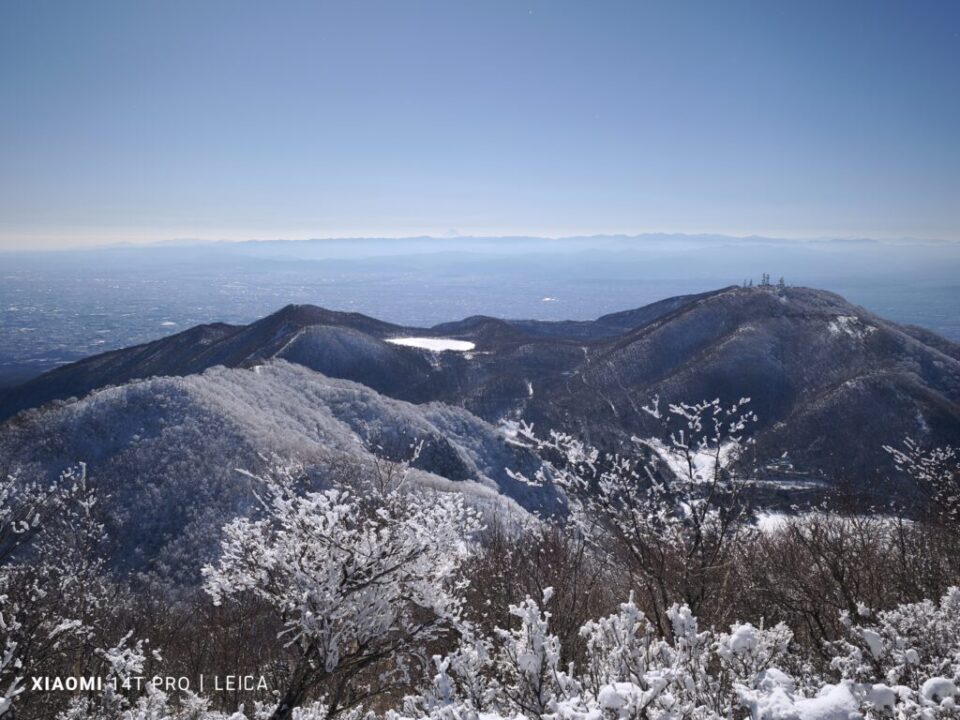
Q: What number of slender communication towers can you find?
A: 5